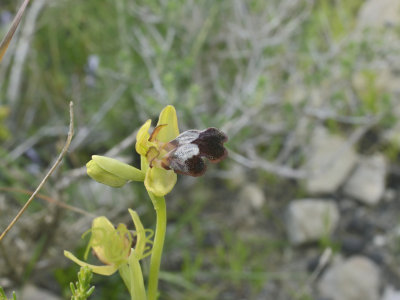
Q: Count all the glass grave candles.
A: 0